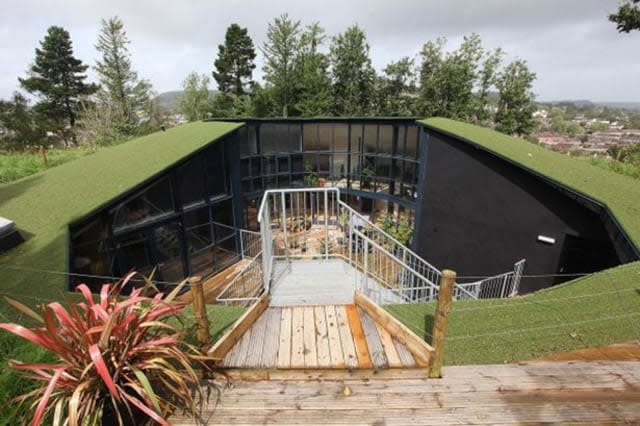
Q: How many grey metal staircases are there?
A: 1